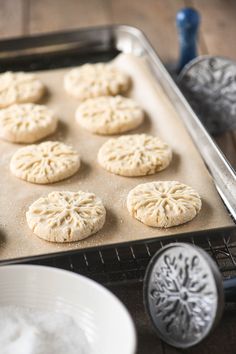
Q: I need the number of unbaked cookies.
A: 8